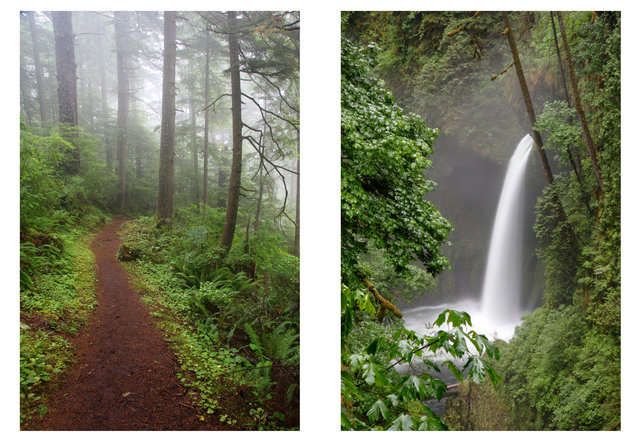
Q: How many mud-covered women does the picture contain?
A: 0